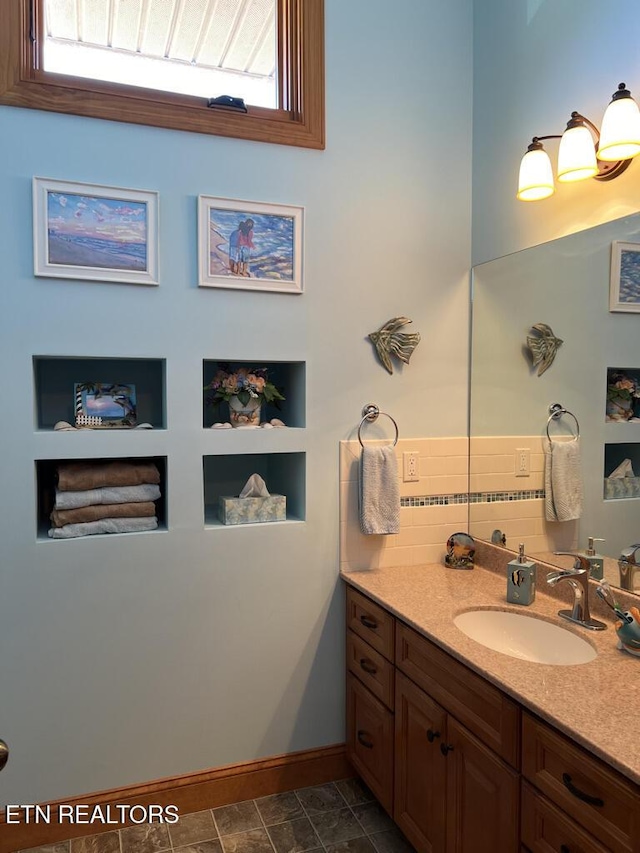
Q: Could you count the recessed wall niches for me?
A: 4